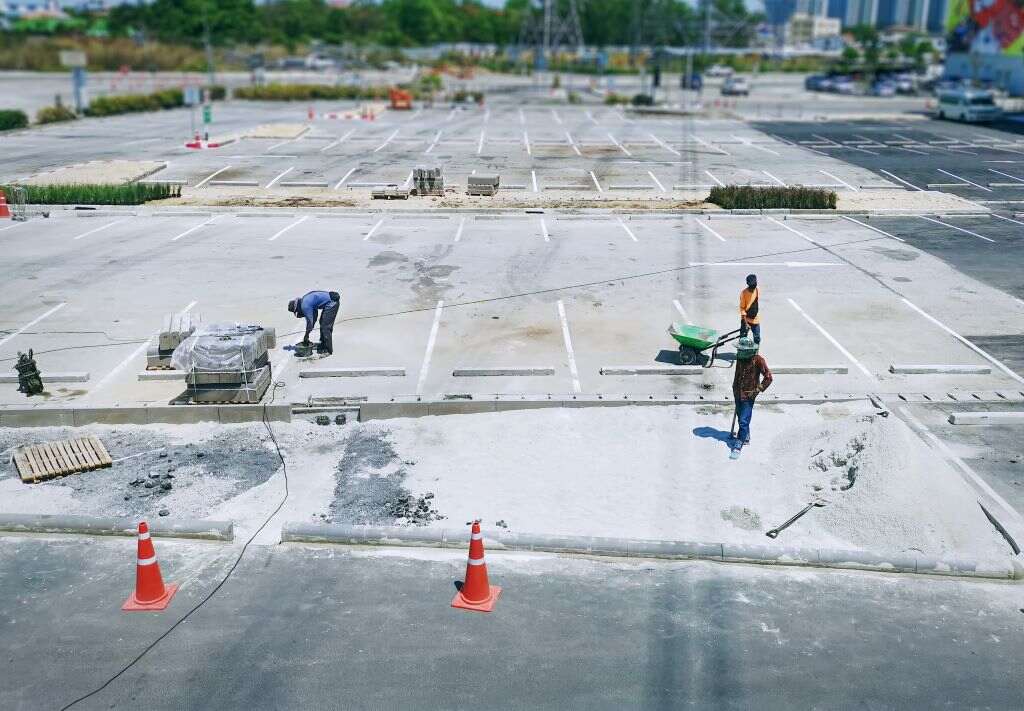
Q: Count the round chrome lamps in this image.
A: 0